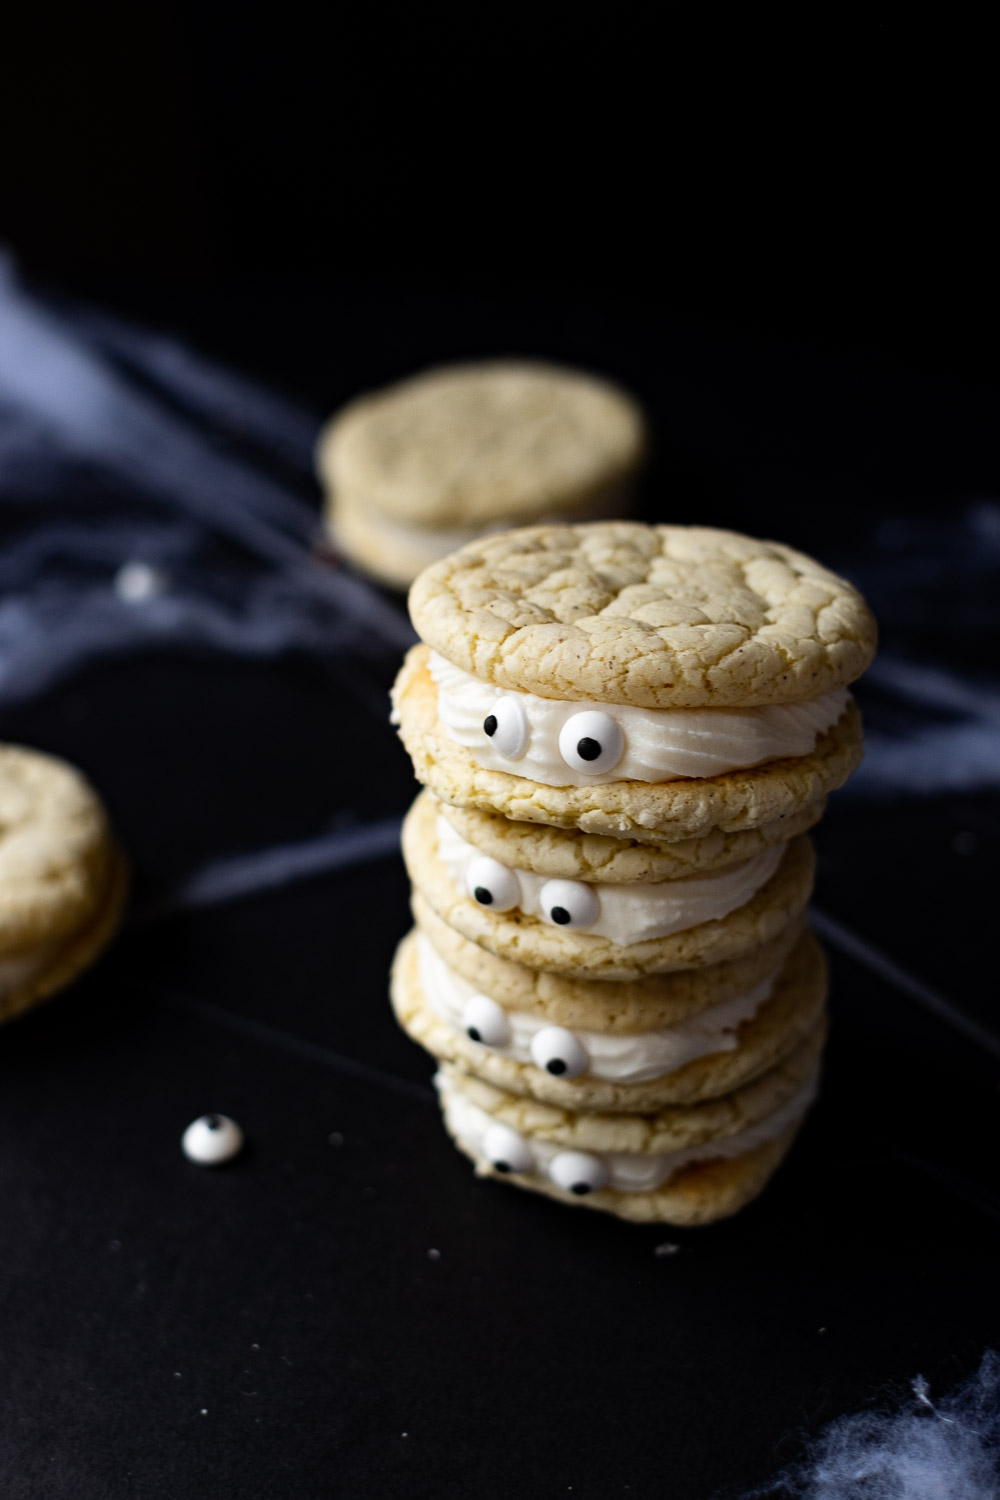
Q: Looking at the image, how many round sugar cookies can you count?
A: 12